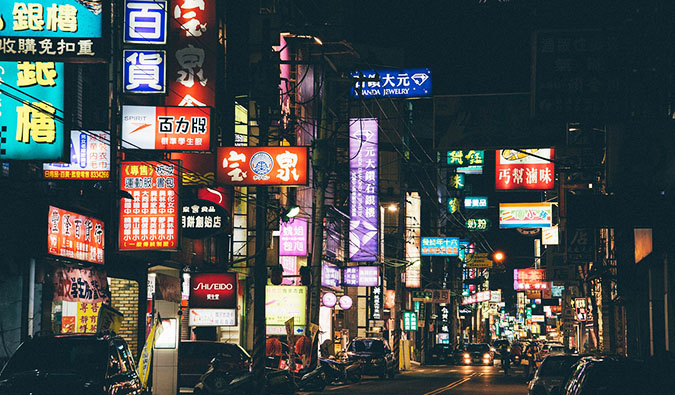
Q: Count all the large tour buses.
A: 0